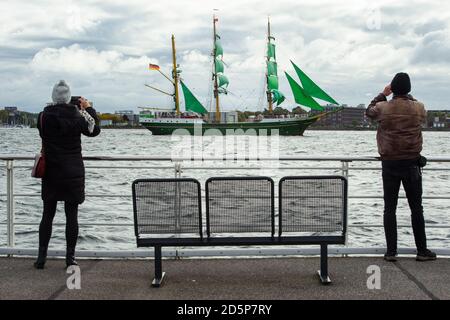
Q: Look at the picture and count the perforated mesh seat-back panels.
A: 3